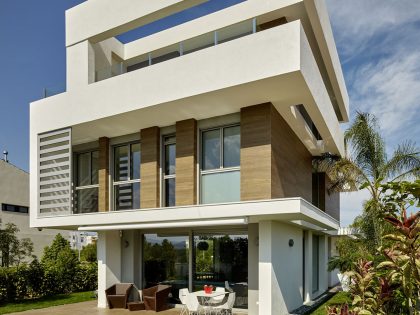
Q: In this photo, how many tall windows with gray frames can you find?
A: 4